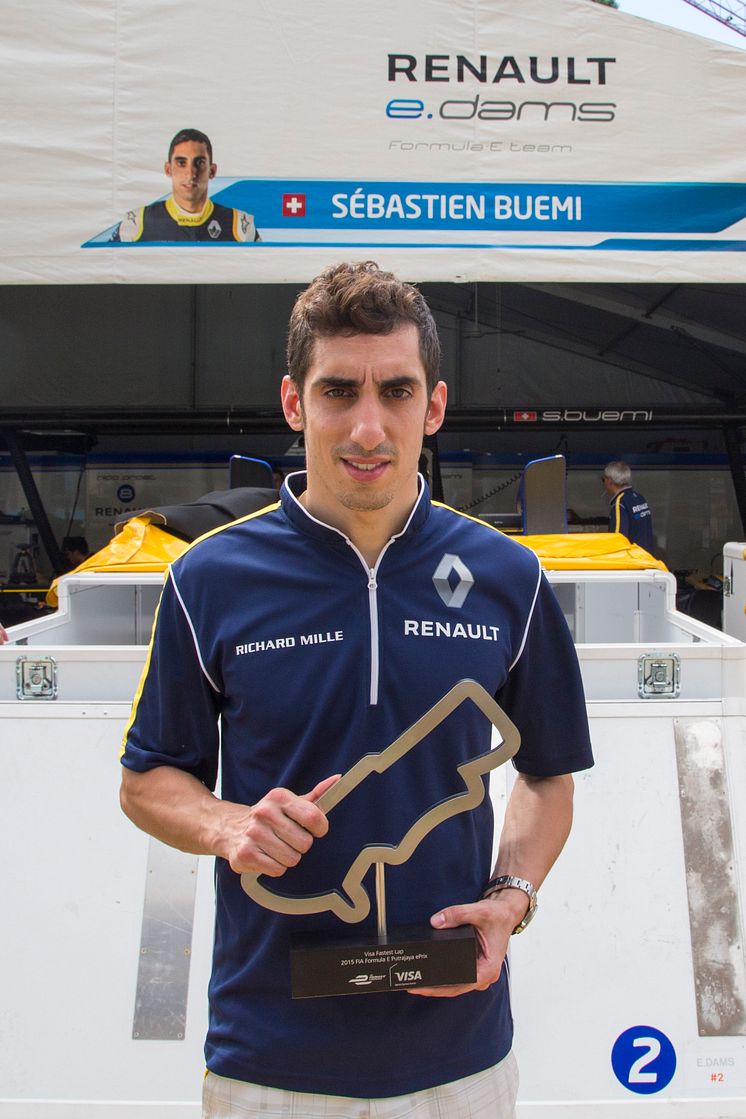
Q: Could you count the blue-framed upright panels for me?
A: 2